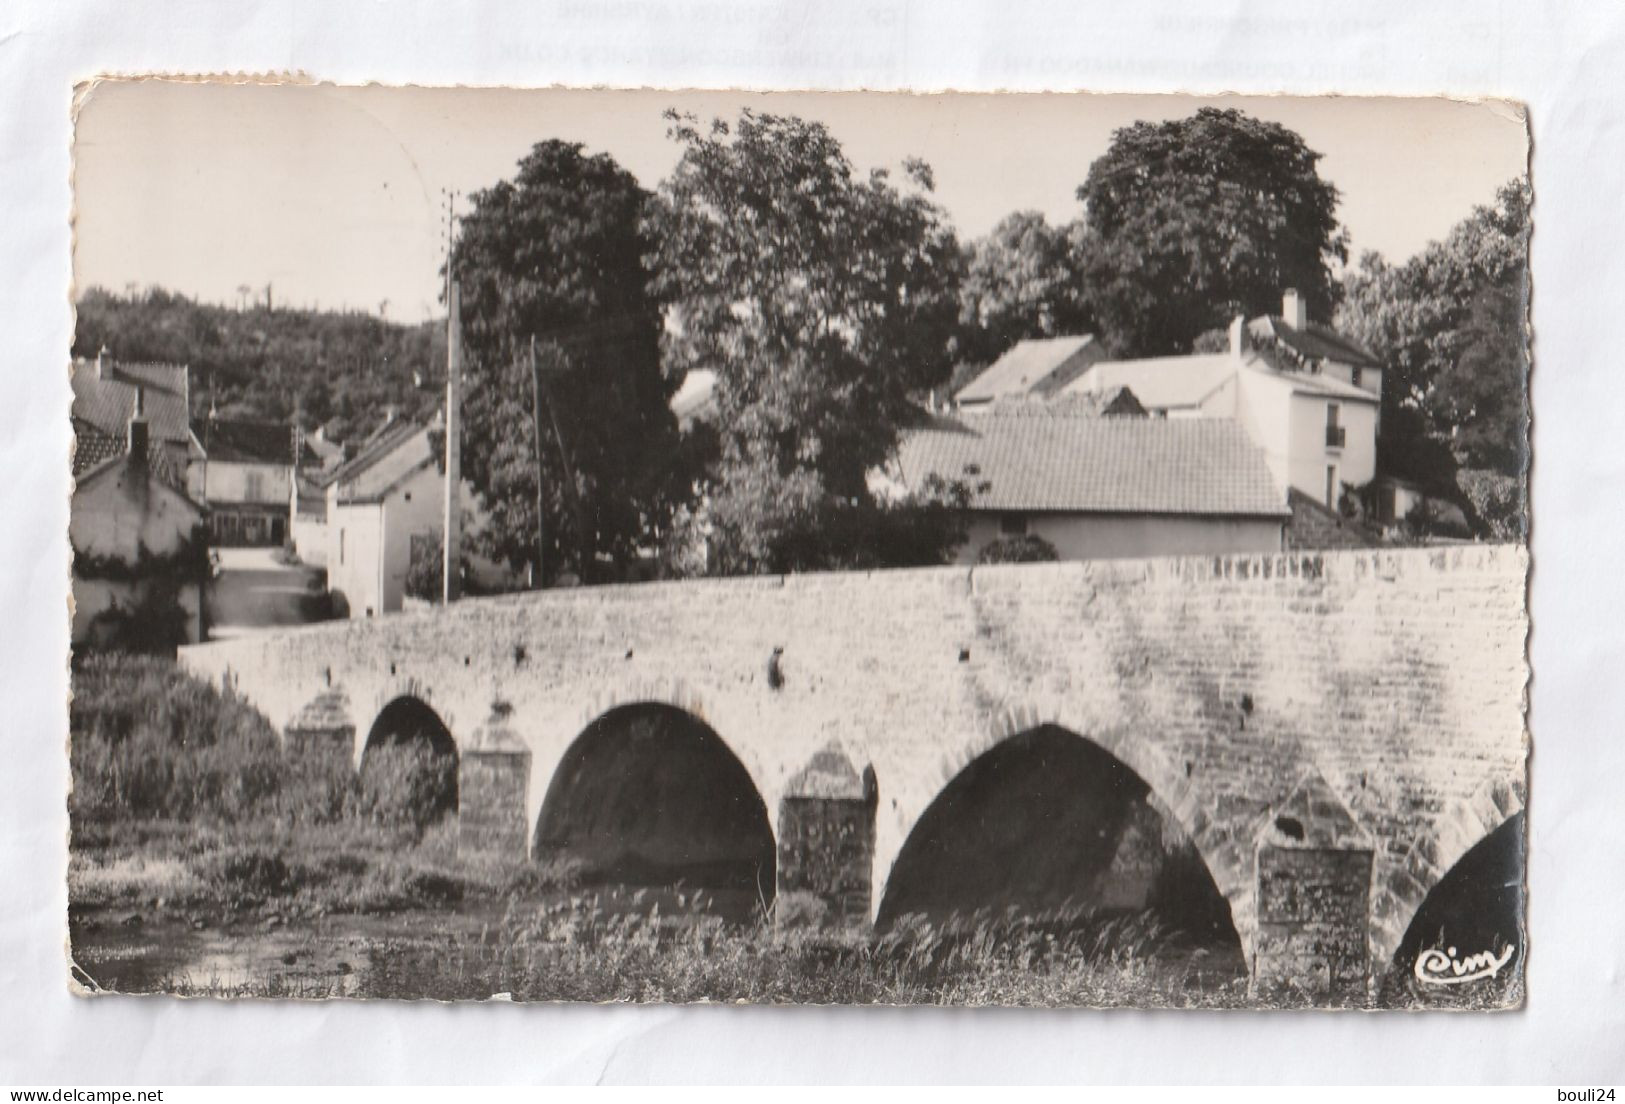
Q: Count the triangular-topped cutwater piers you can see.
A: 4